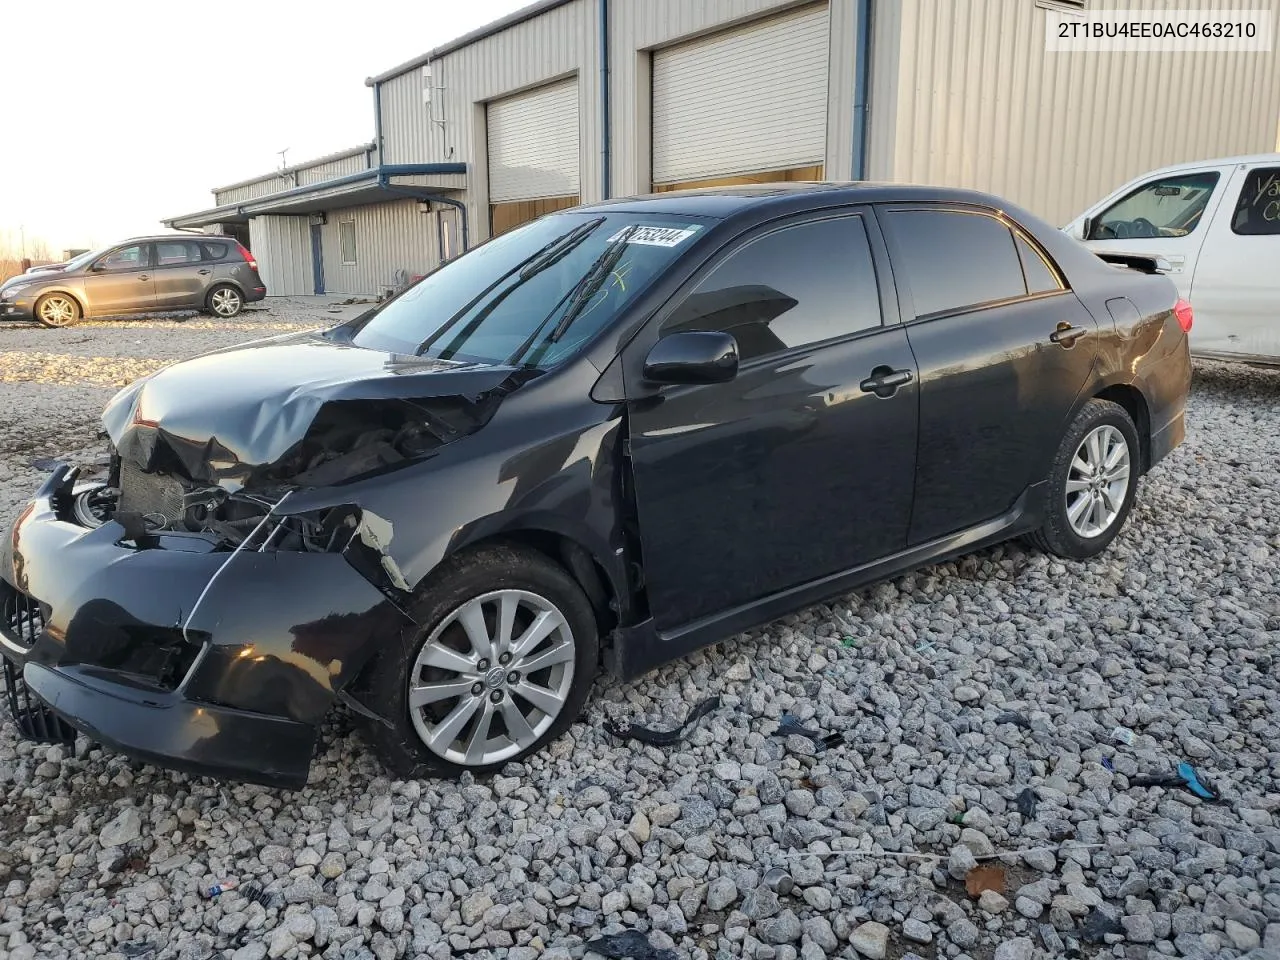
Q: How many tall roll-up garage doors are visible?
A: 2